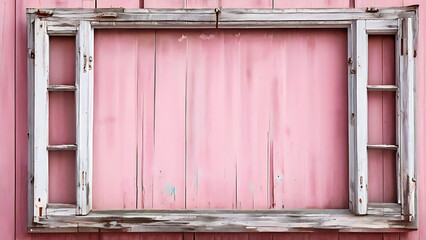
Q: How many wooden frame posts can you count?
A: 4